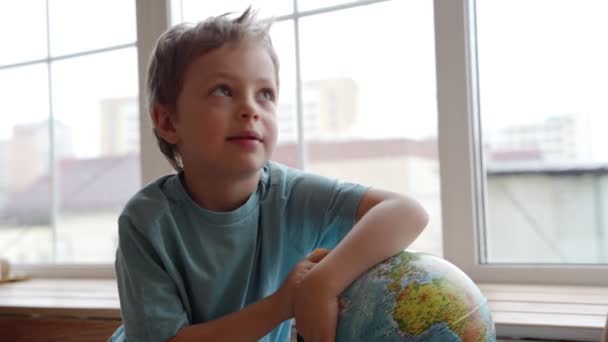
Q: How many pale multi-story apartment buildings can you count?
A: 4